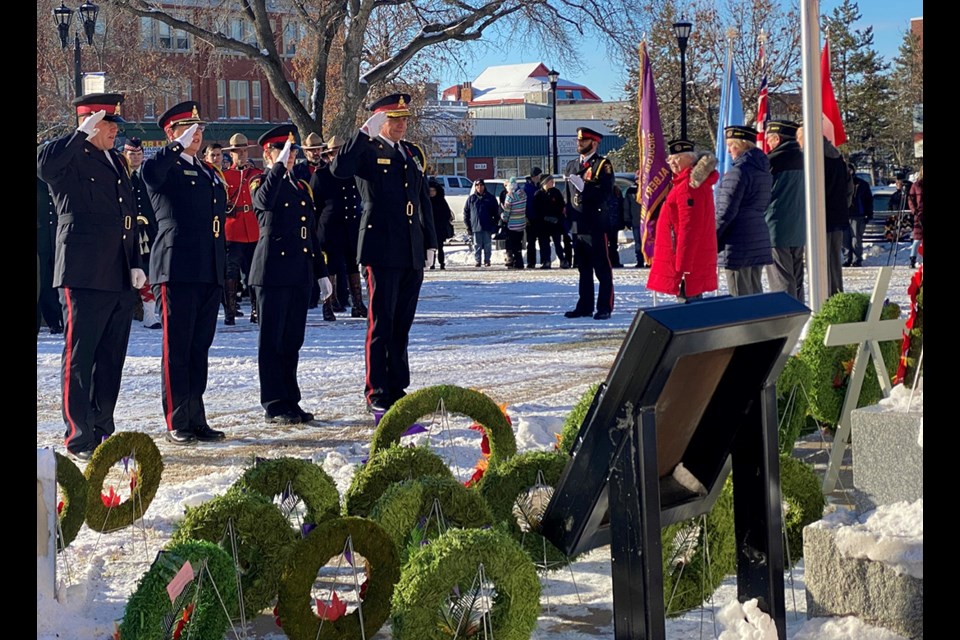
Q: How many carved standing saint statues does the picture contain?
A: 0